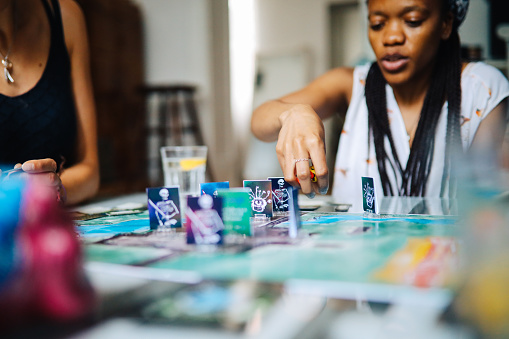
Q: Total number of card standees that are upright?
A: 8